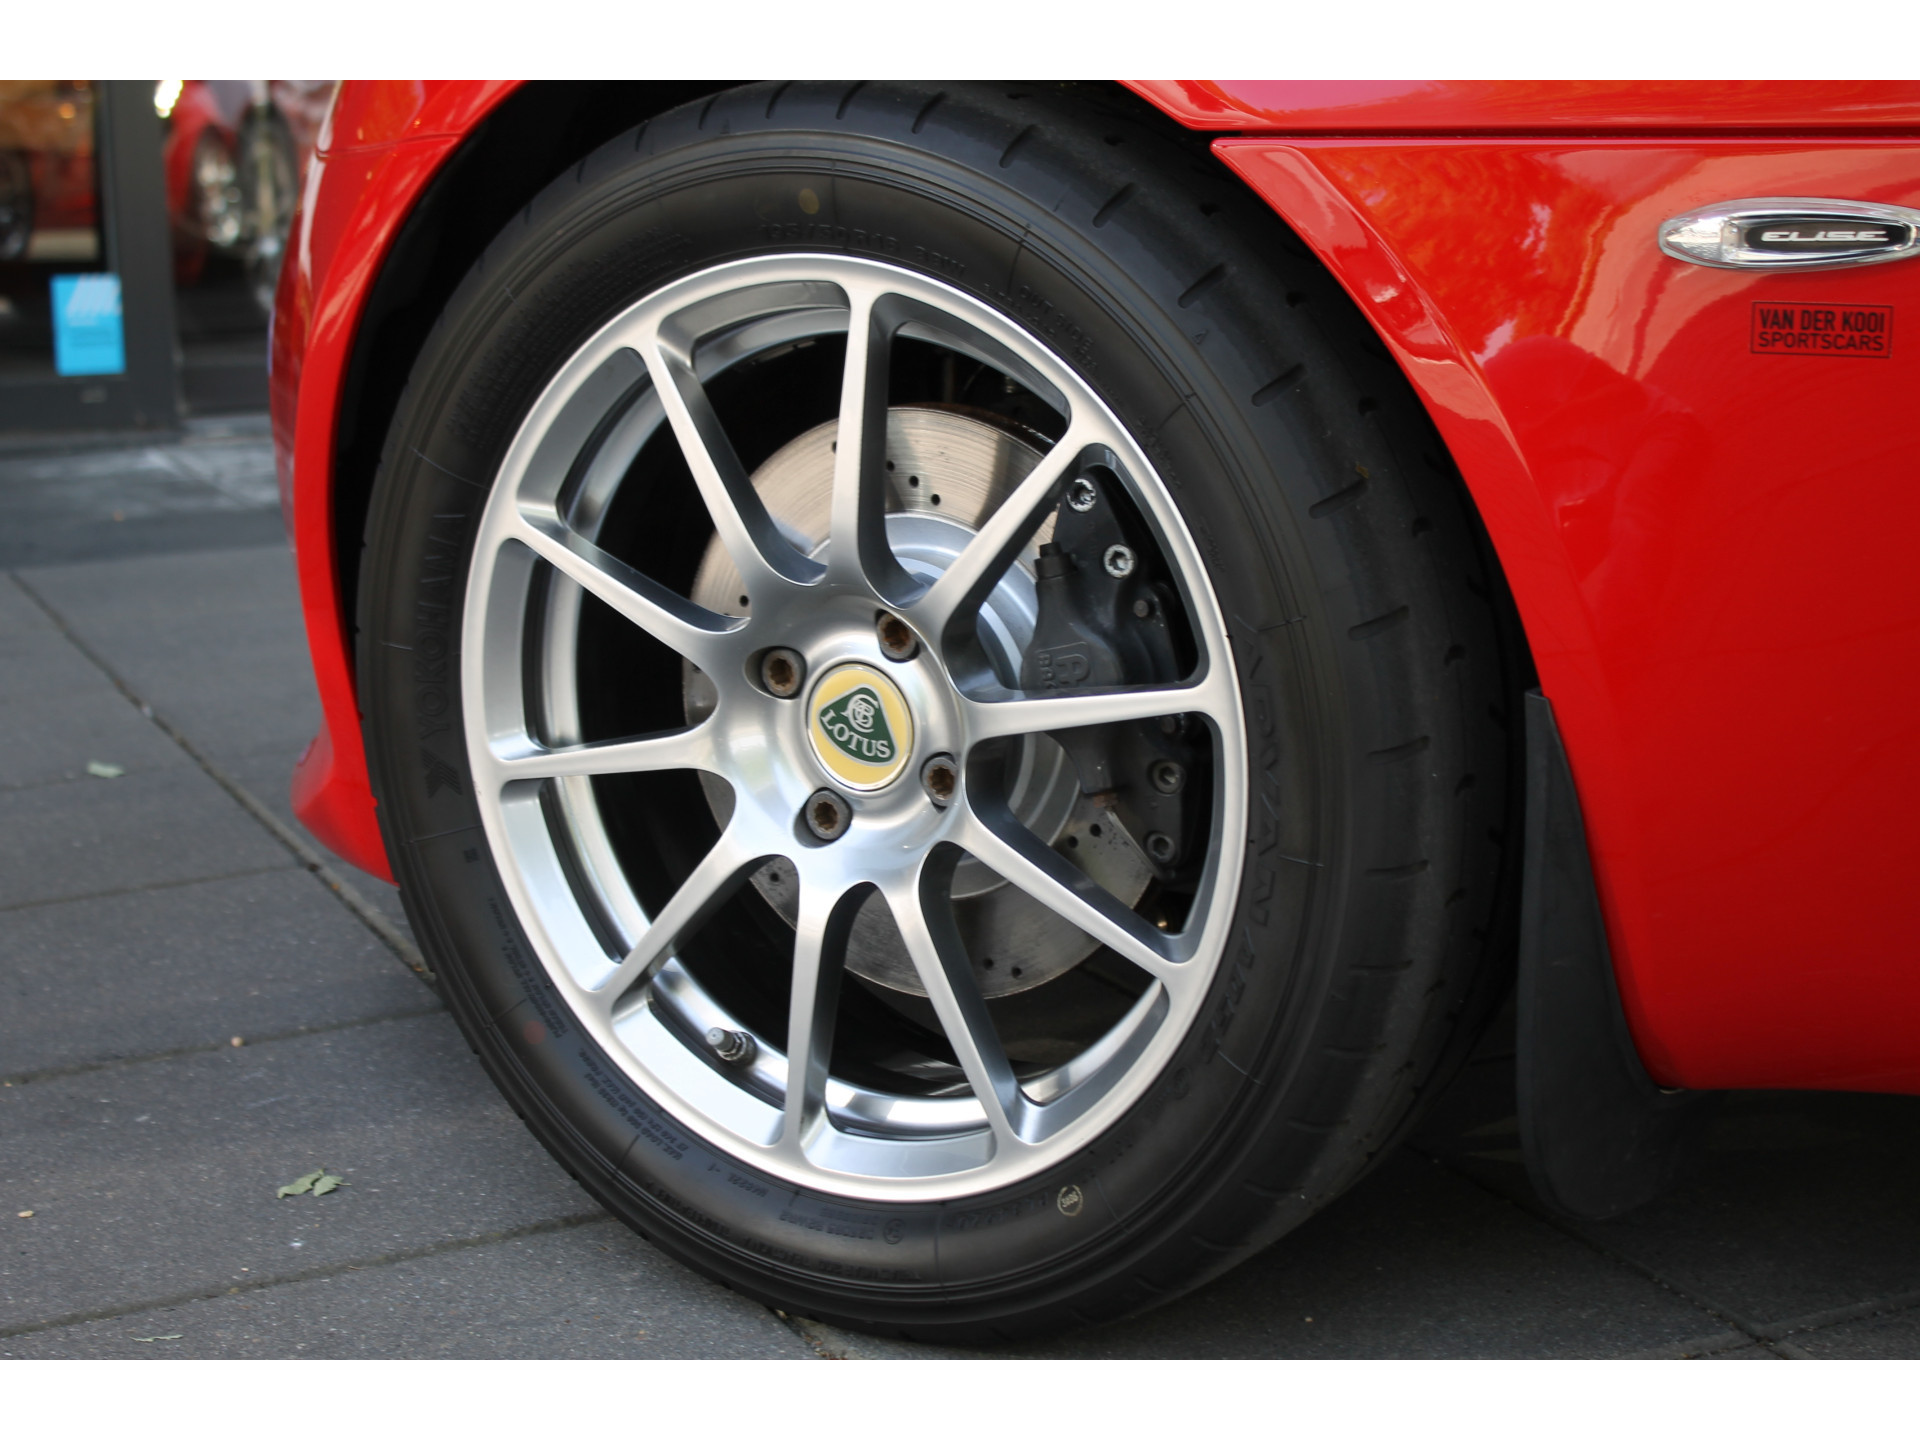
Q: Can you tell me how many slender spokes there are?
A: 10